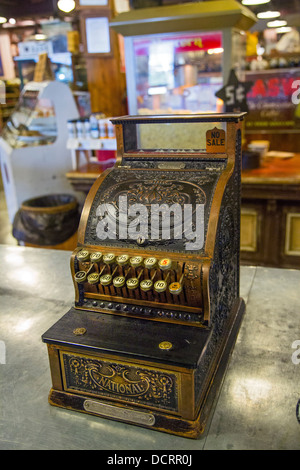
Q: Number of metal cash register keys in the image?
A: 15